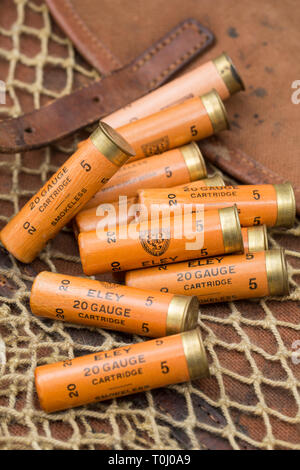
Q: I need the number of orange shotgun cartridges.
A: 11